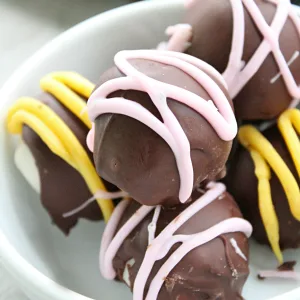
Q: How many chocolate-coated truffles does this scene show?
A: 5